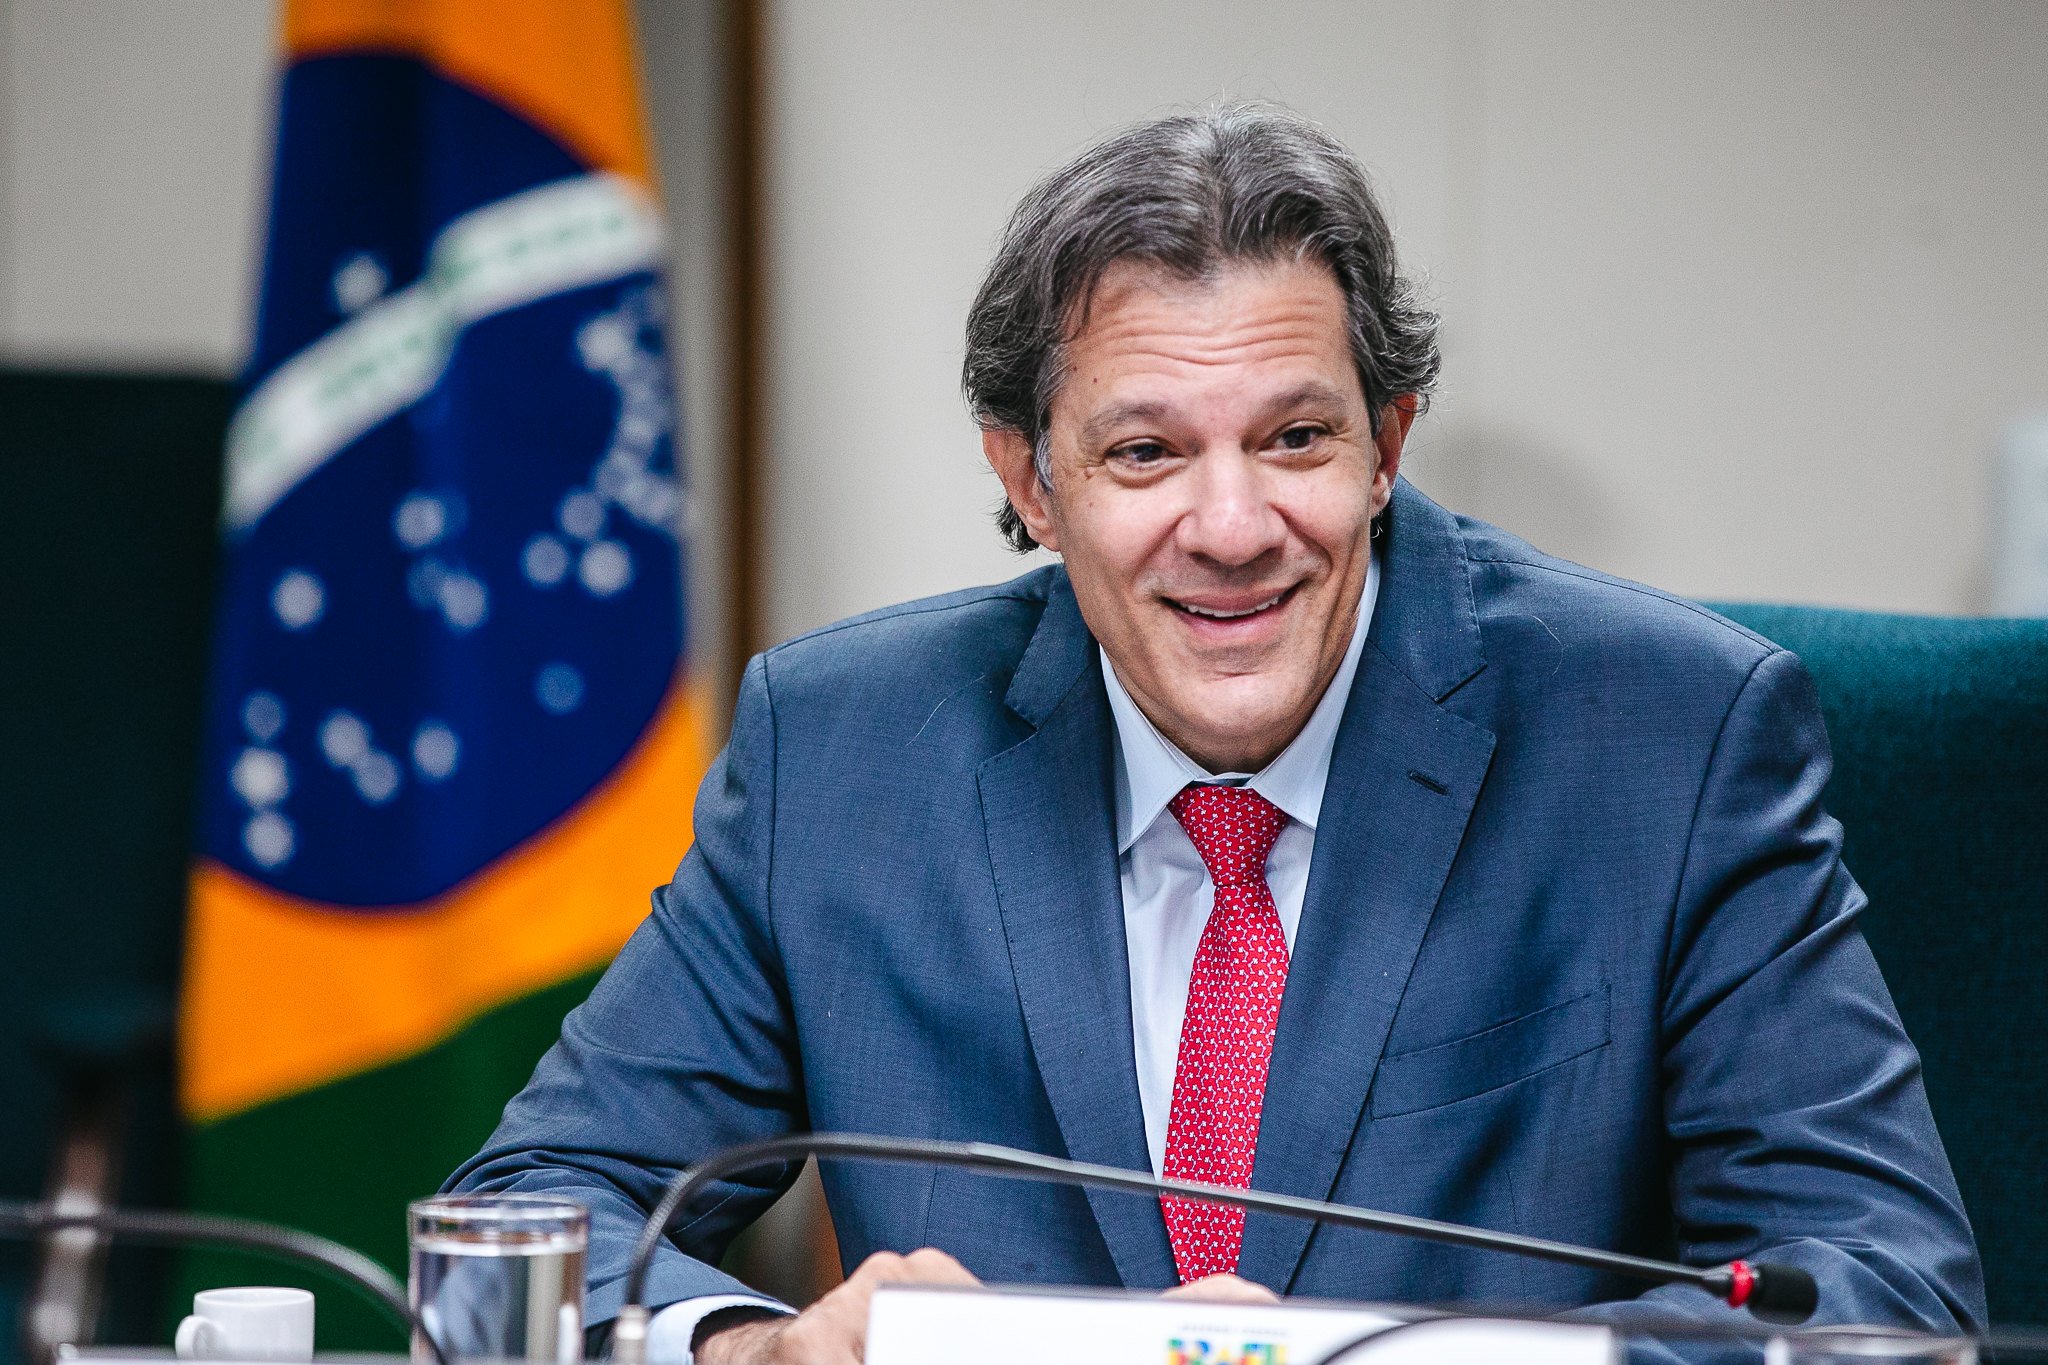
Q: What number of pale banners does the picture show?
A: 1